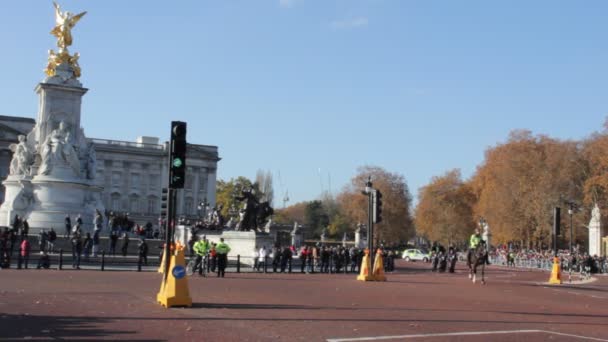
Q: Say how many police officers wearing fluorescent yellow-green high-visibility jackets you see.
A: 3